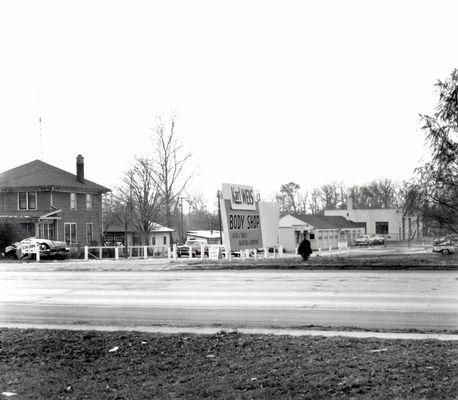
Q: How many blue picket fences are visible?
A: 0